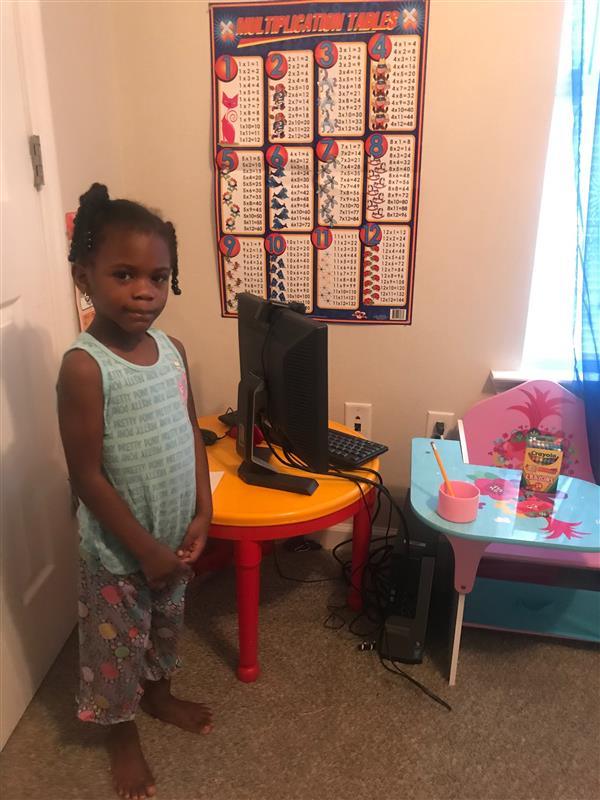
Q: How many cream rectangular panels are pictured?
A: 12